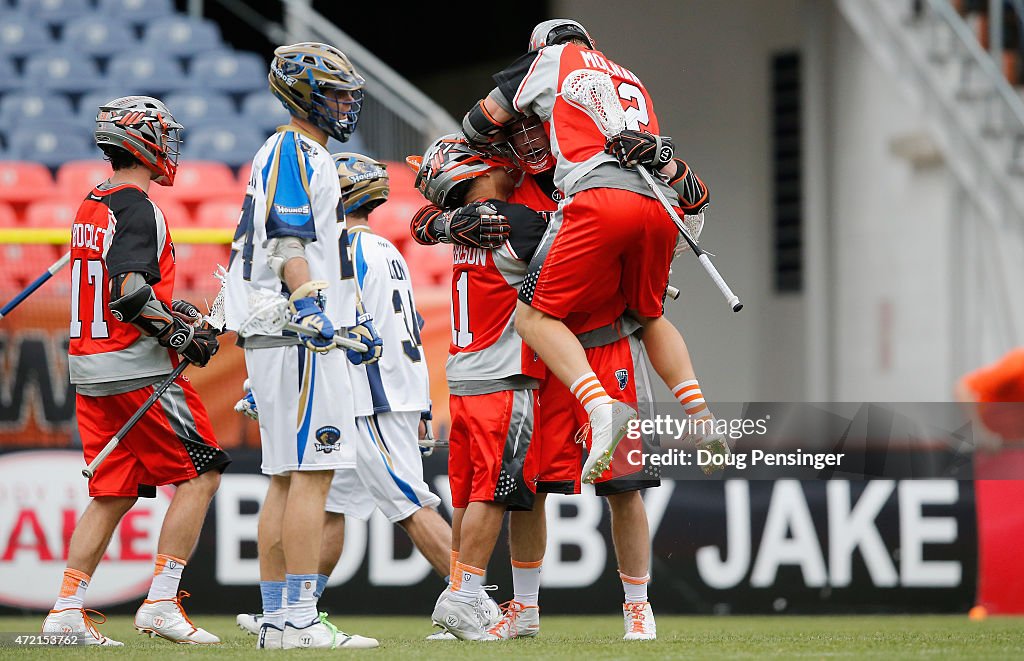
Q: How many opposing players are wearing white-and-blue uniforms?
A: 2